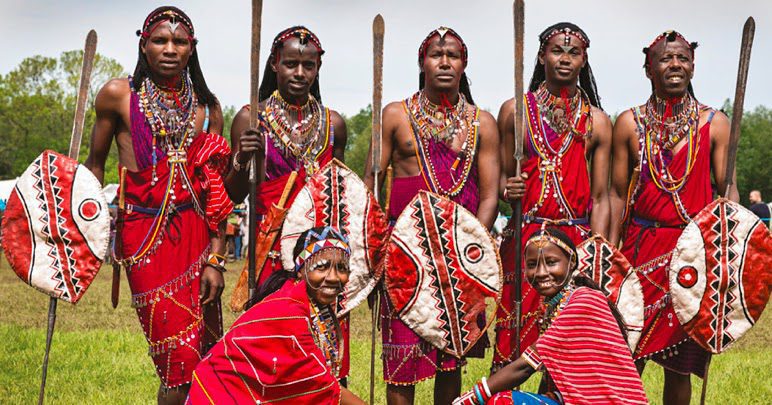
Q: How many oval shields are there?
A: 5